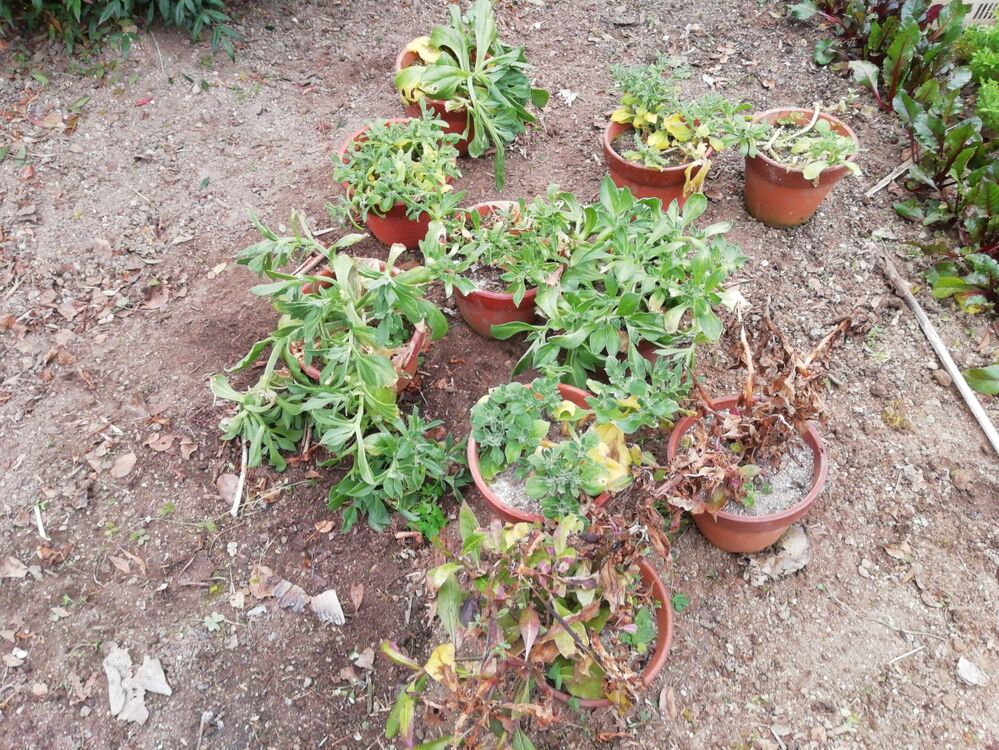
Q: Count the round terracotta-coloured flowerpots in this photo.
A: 10